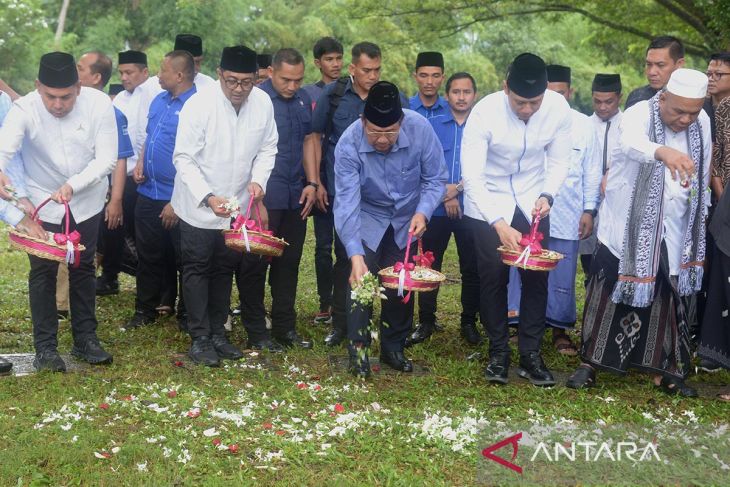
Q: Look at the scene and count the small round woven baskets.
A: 4